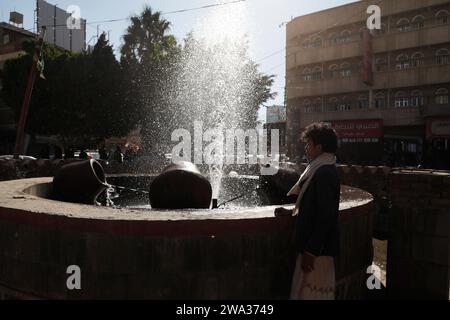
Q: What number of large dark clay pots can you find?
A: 3